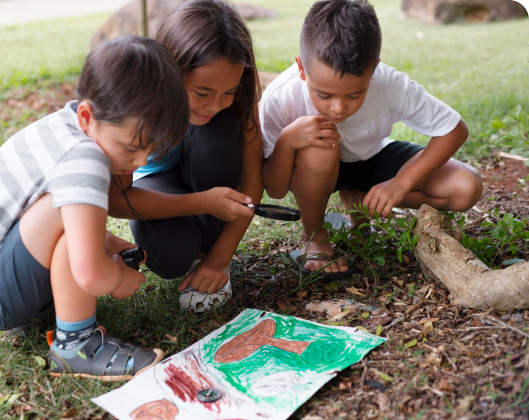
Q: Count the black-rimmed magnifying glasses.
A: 1